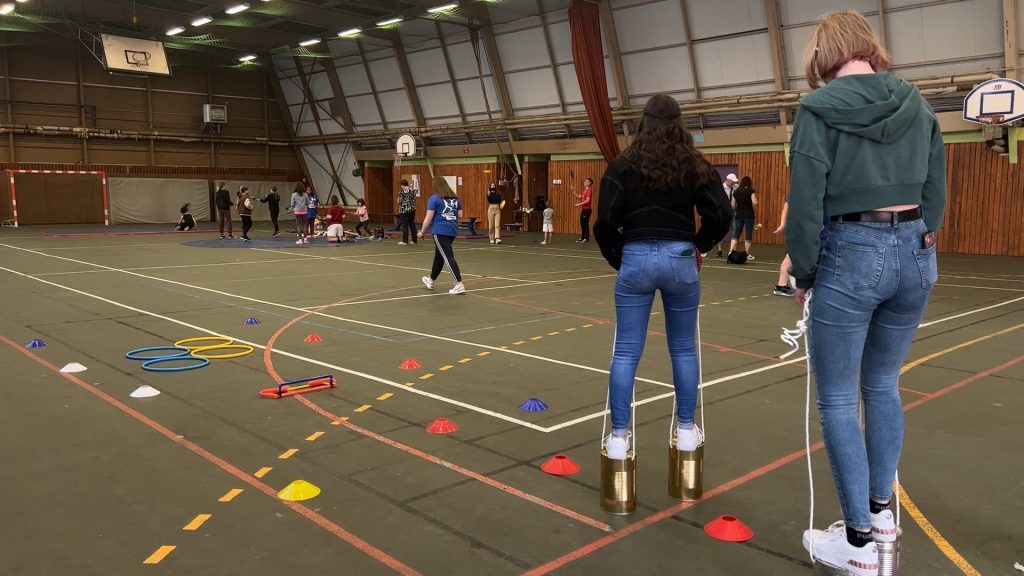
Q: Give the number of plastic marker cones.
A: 11